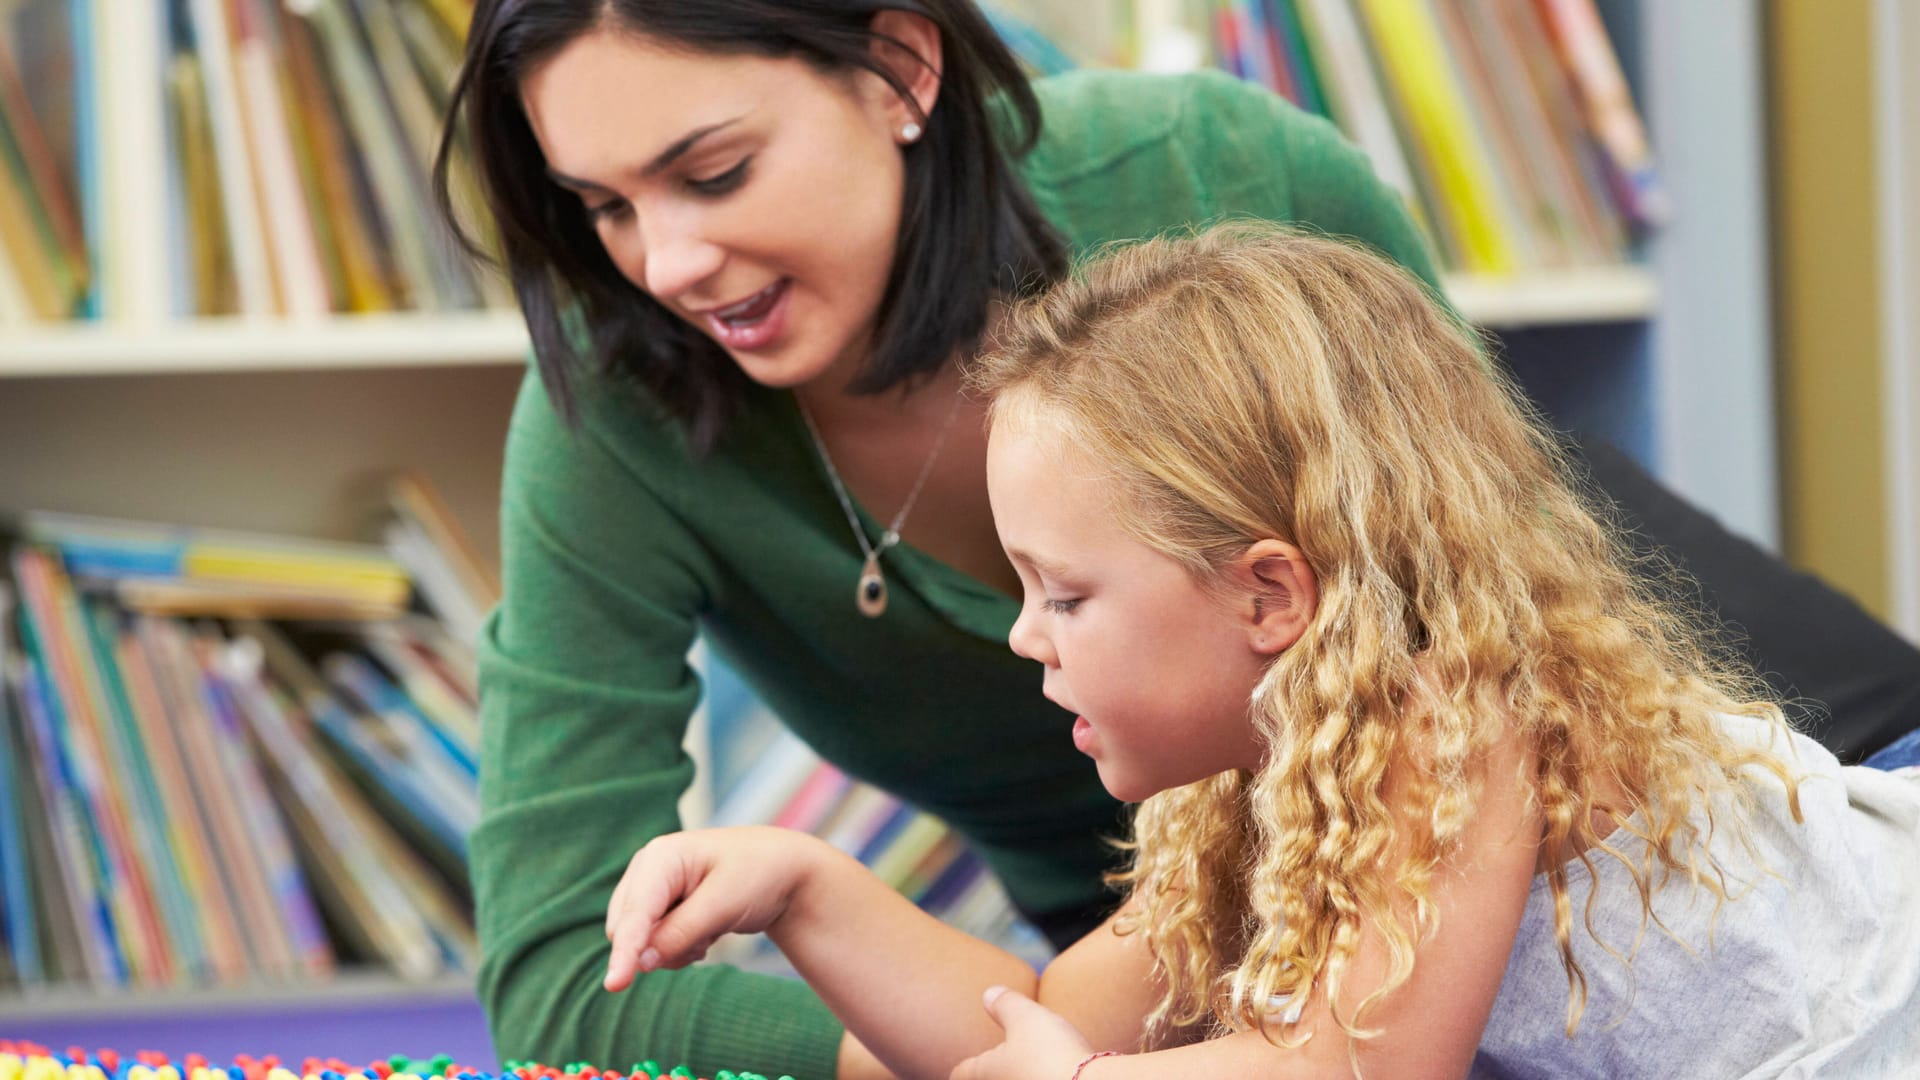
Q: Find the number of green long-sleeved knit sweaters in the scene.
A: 1